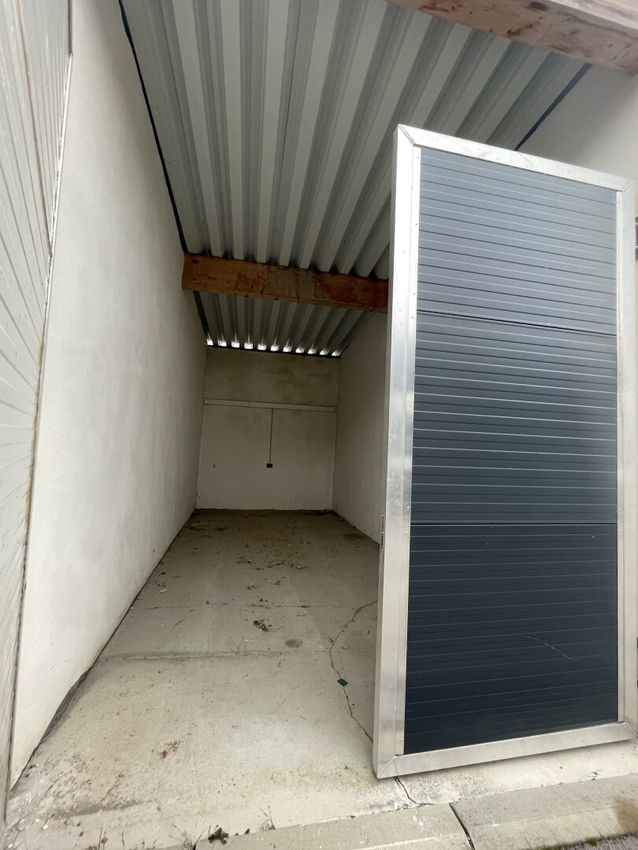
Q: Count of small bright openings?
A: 11